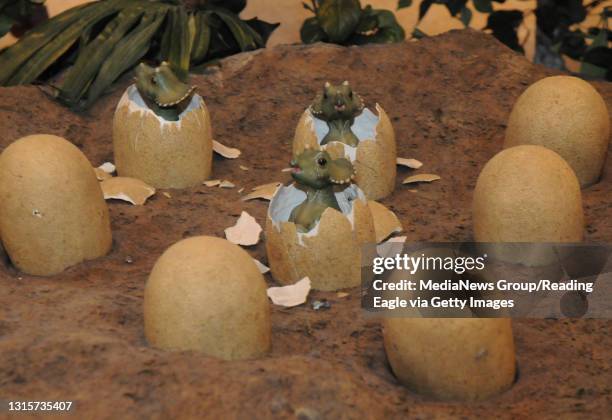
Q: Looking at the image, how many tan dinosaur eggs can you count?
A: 8